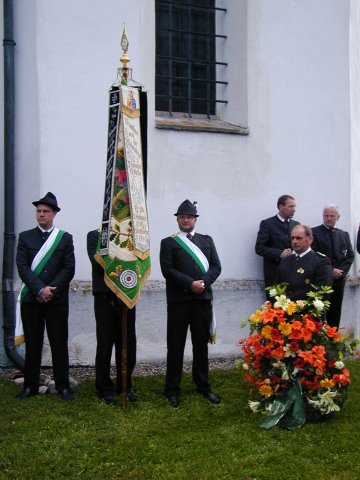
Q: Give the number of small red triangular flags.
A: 0